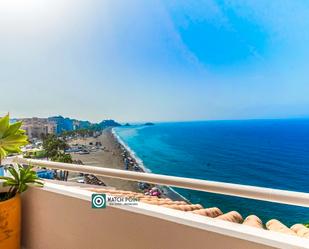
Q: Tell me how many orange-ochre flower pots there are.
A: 1